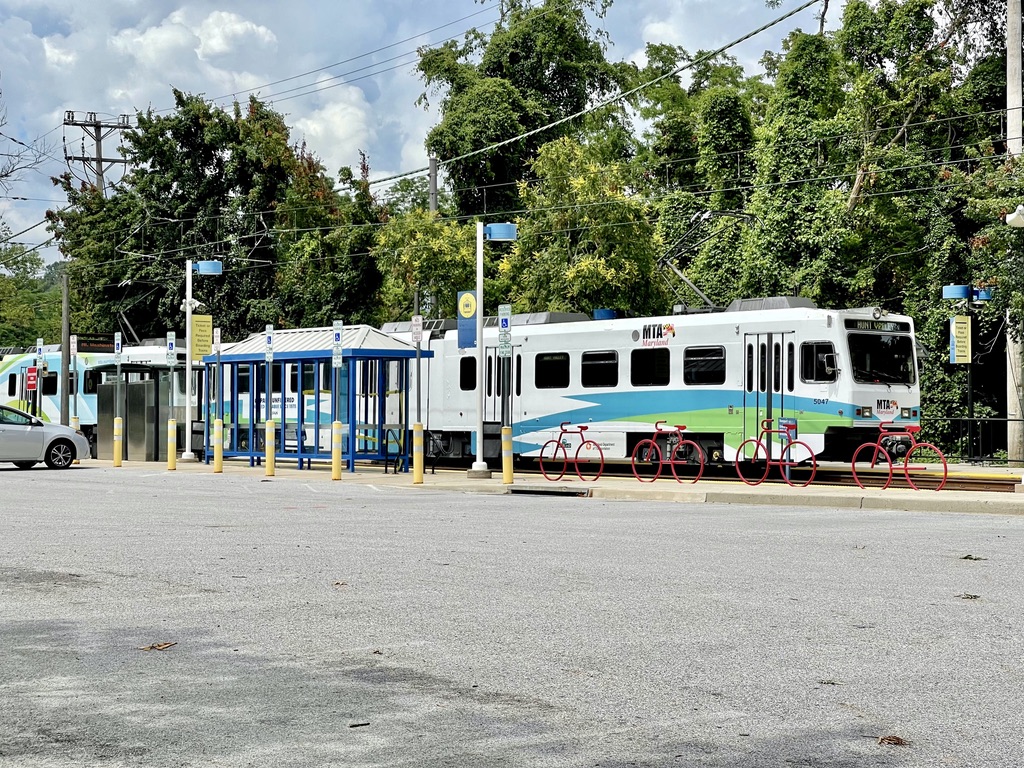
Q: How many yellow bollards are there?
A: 8